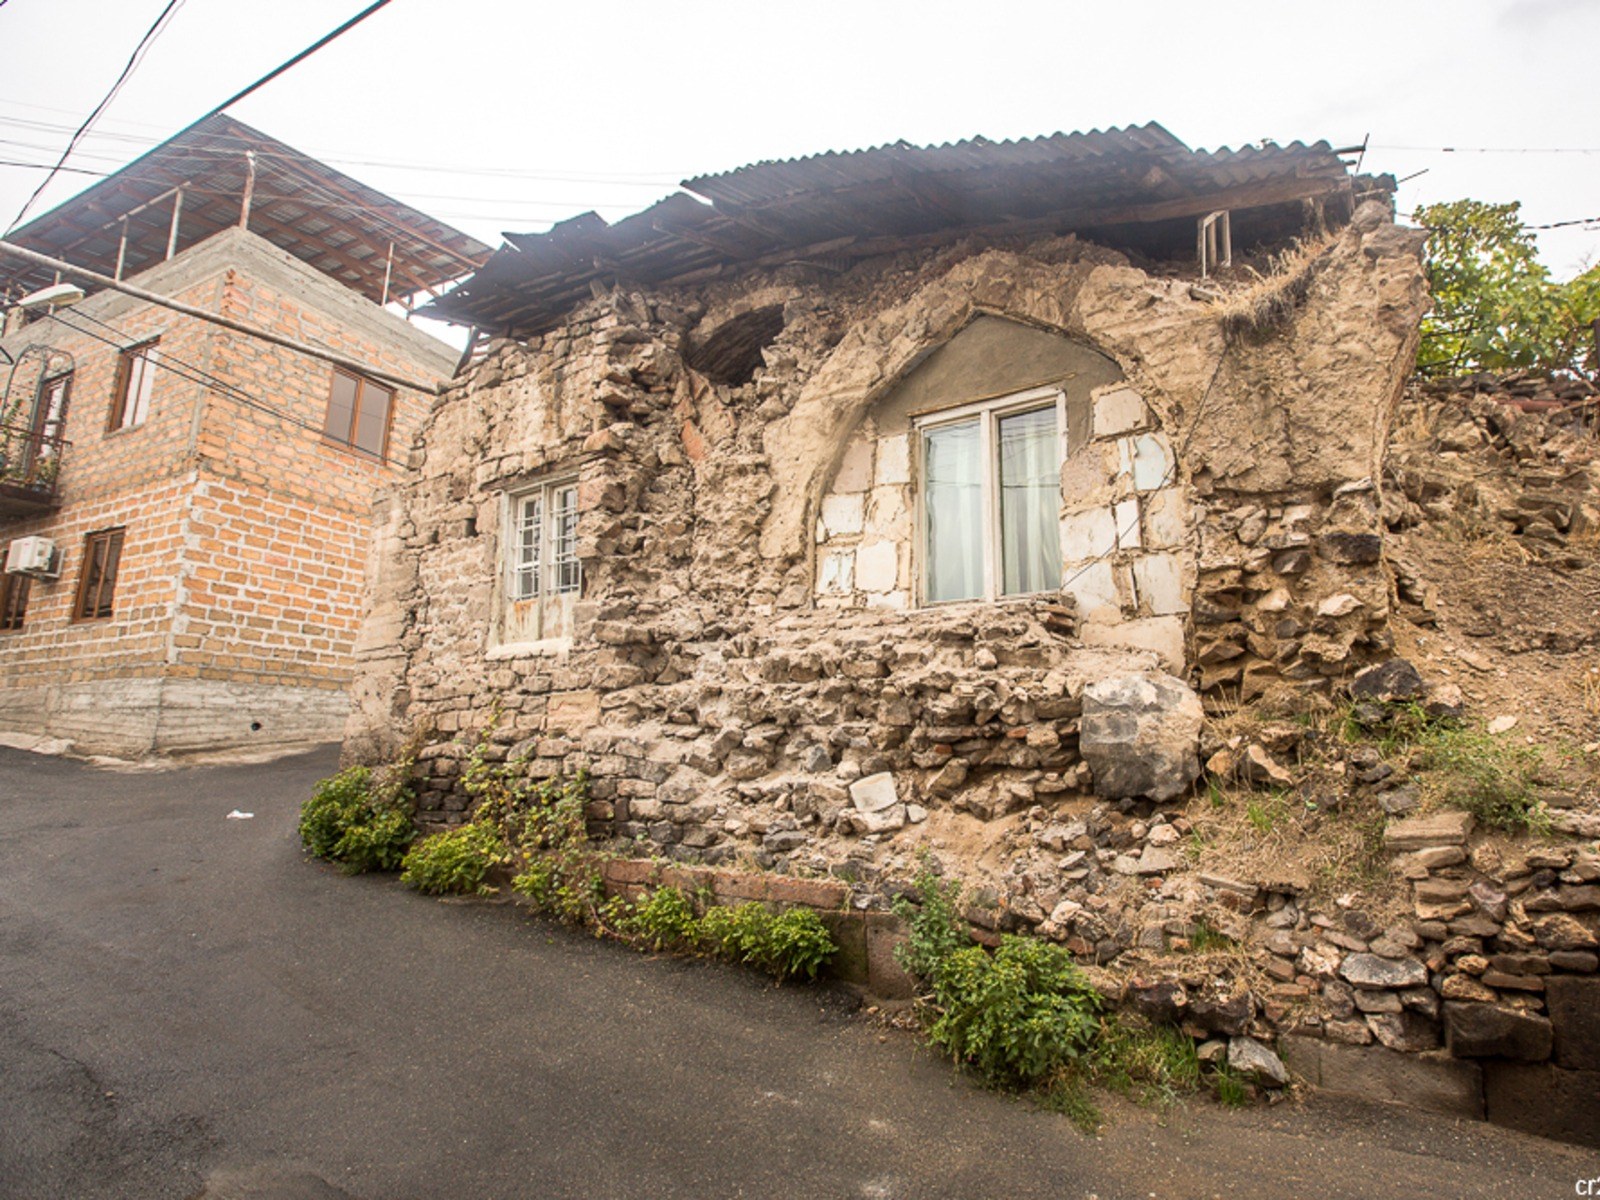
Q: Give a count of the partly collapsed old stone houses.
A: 1